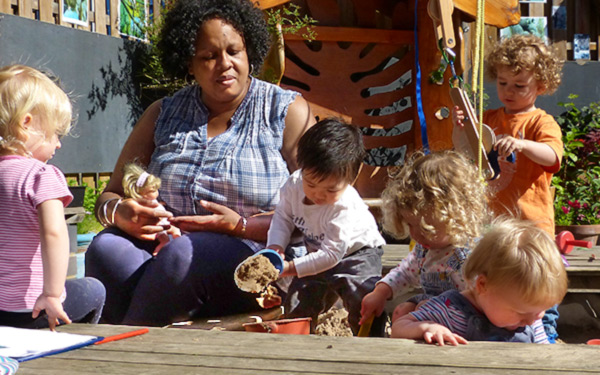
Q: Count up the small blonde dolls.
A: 1